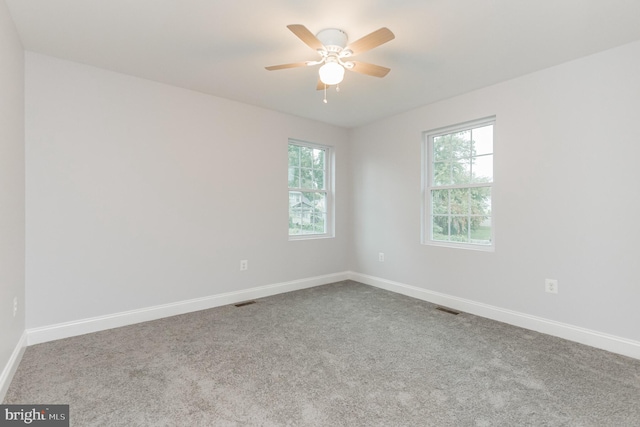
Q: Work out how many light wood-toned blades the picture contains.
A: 5